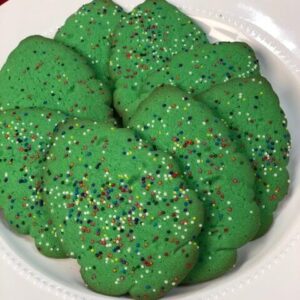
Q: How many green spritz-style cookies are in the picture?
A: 8